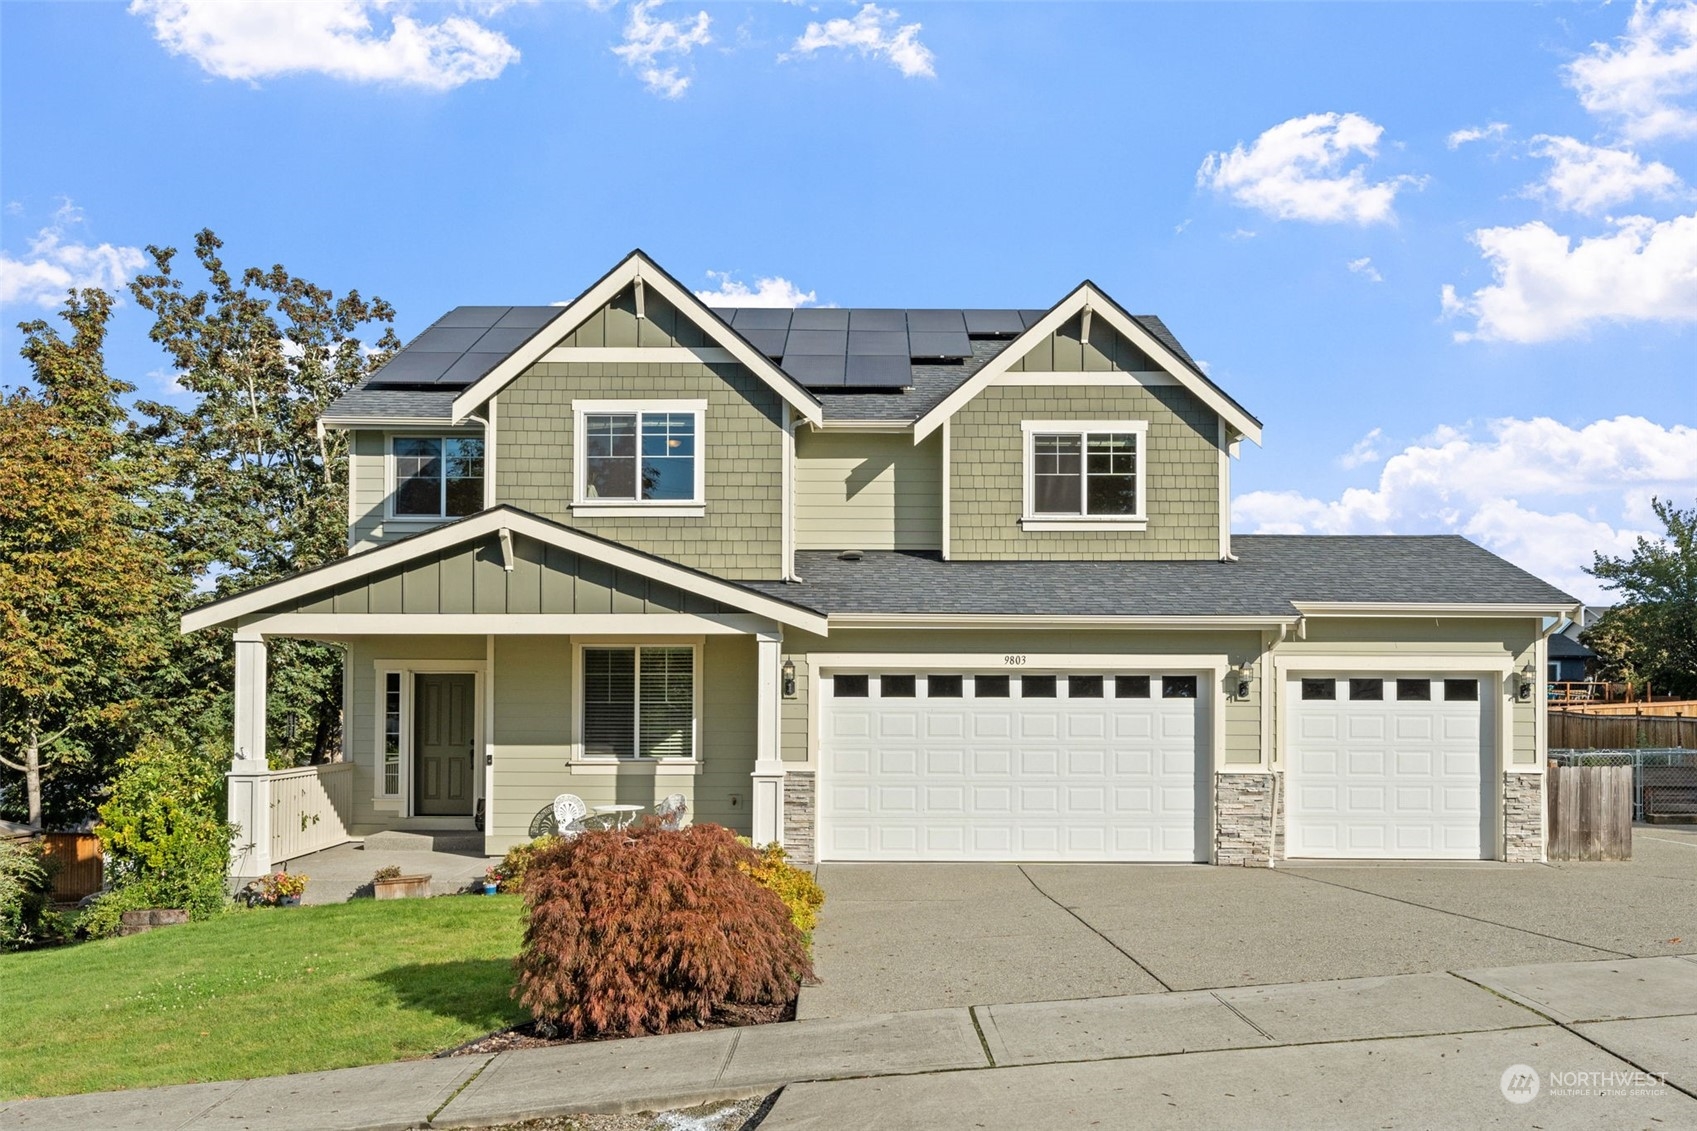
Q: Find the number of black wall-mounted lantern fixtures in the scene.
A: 3